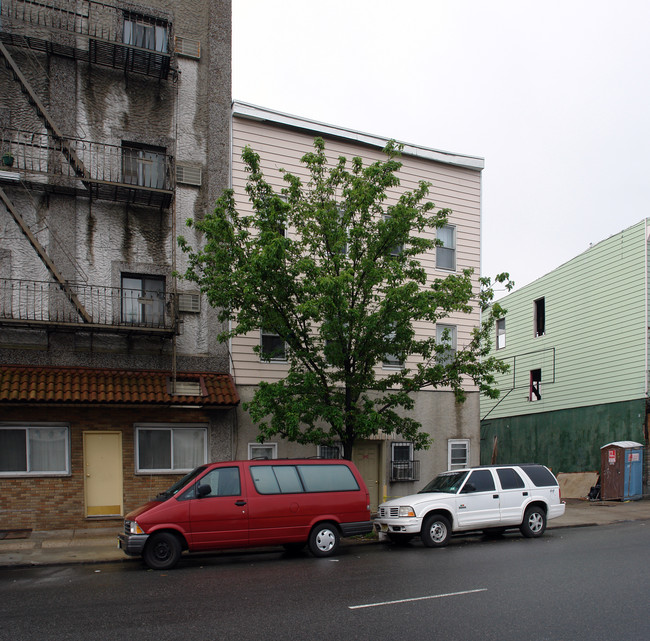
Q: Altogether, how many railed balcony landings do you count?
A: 3